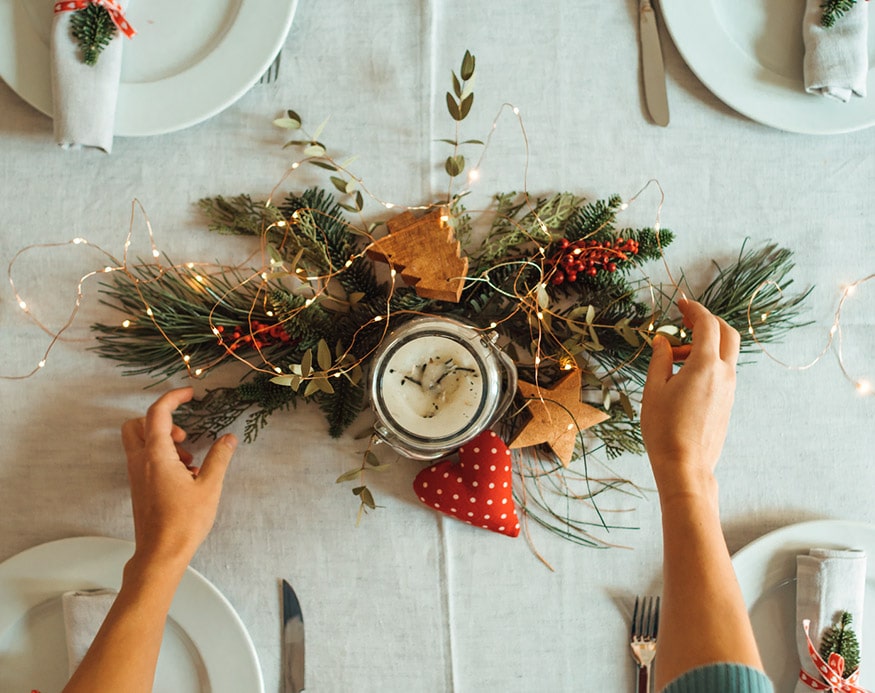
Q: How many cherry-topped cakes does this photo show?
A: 0